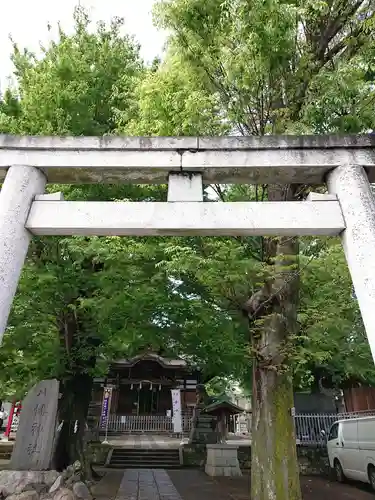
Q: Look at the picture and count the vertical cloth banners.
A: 2